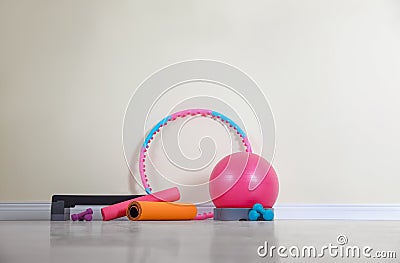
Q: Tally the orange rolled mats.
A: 1